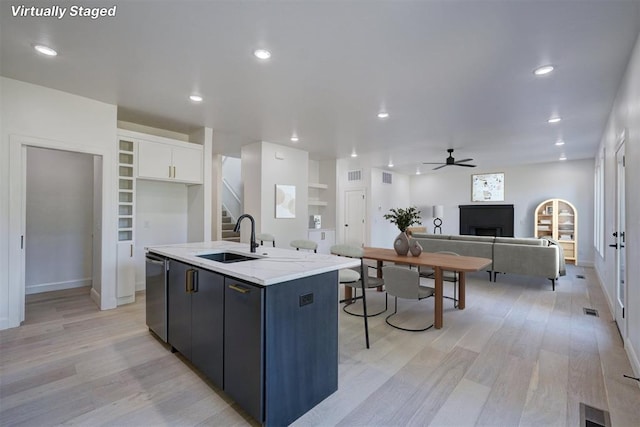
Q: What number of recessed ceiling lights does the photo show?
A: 12